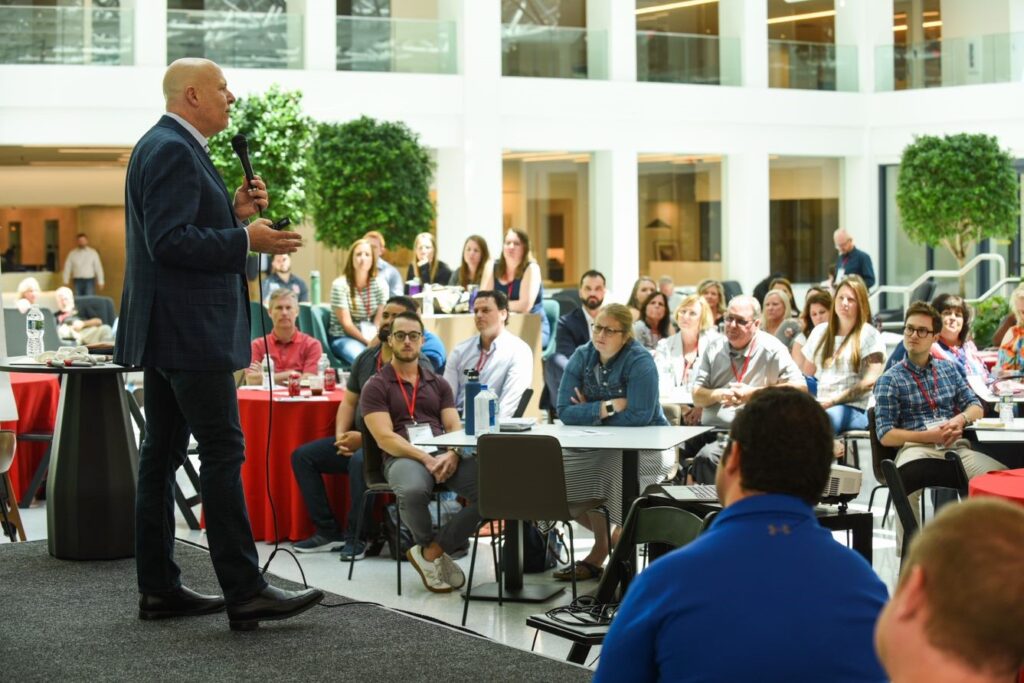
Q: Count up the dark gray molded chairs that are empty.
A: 1